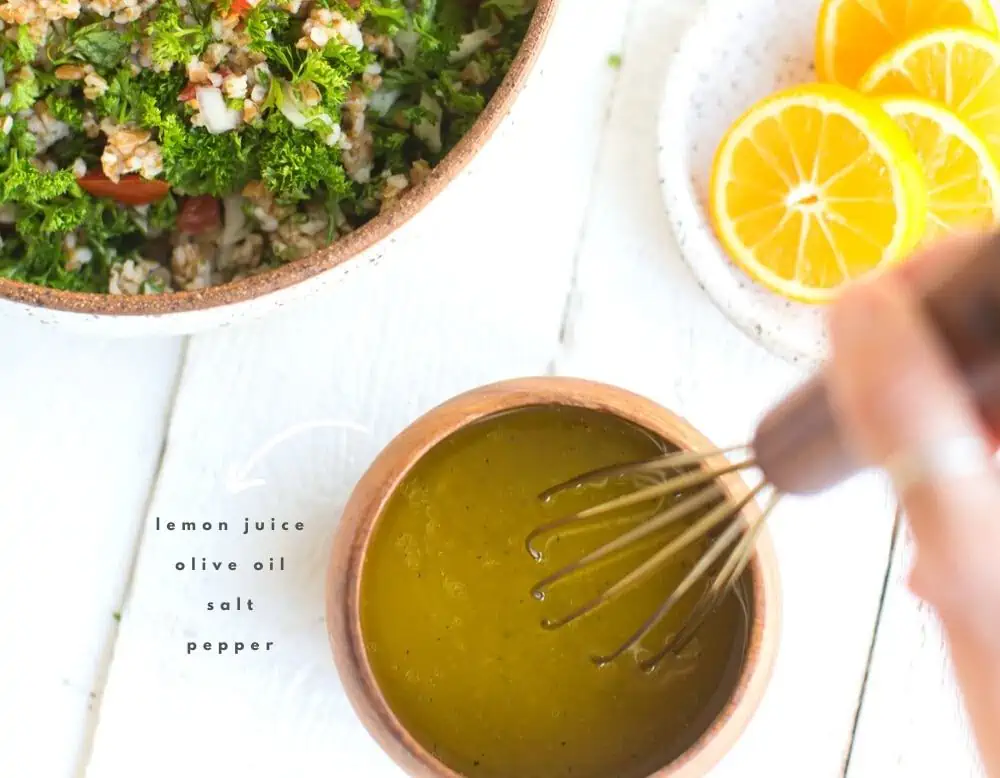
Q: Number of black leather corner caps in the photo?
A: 0